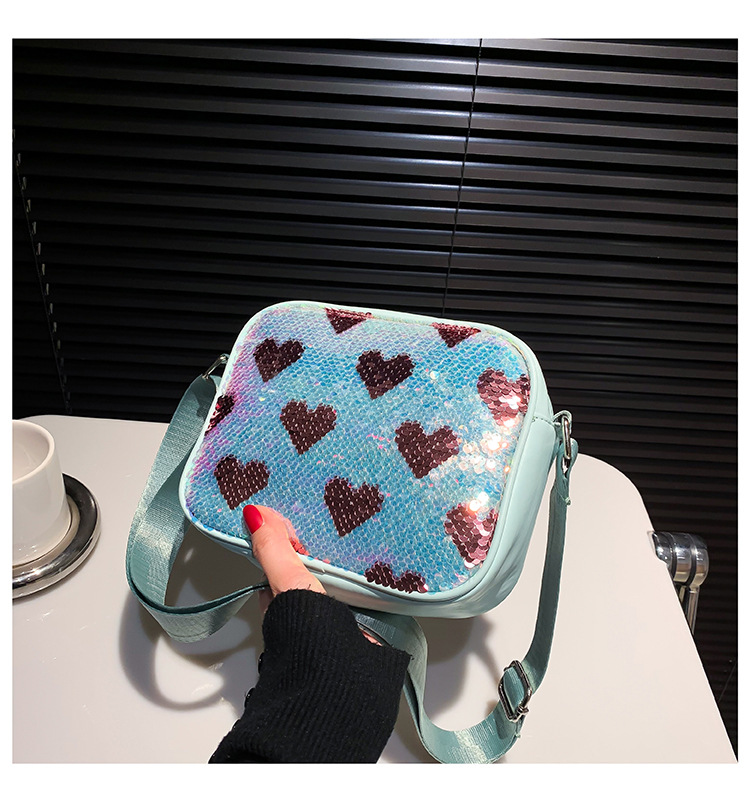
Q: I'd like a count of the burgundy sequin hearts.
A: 12